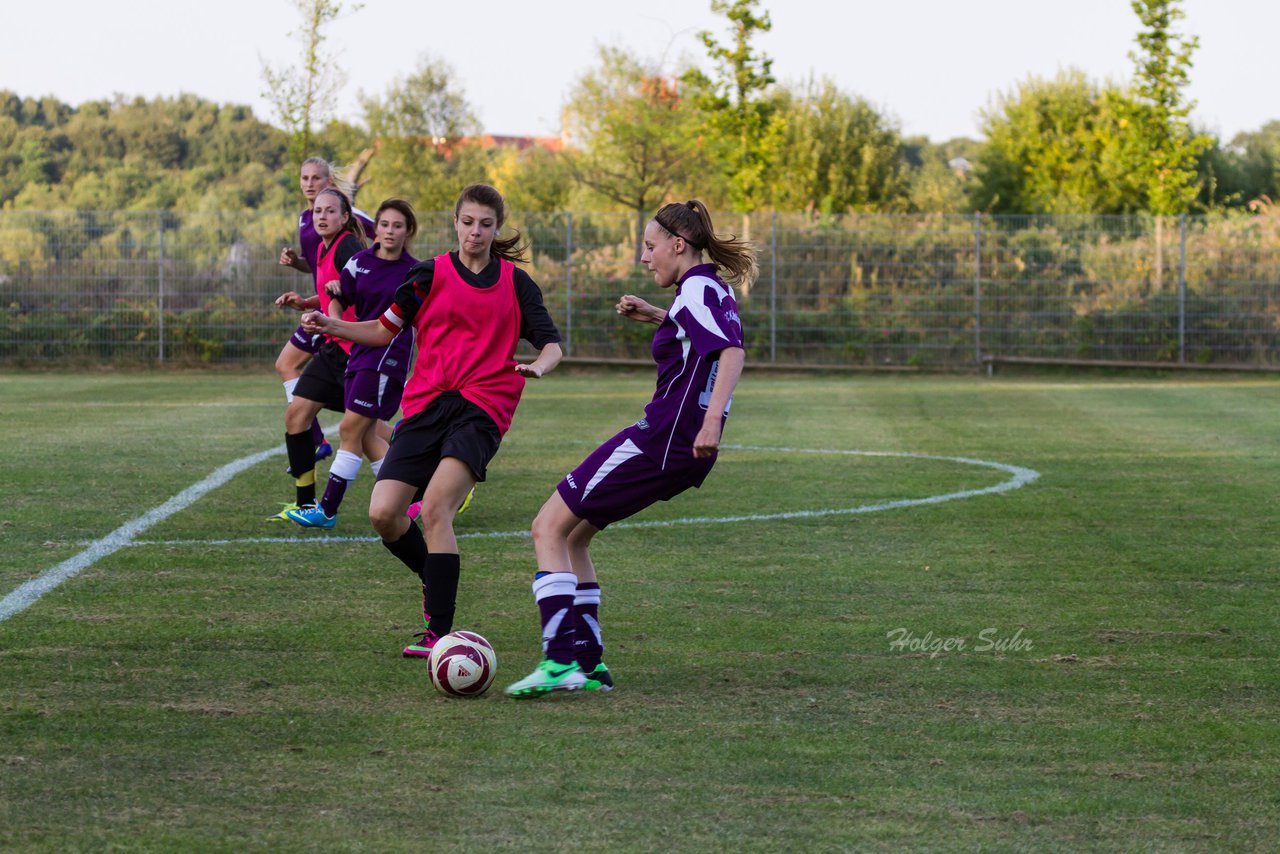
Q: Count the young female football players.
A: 5